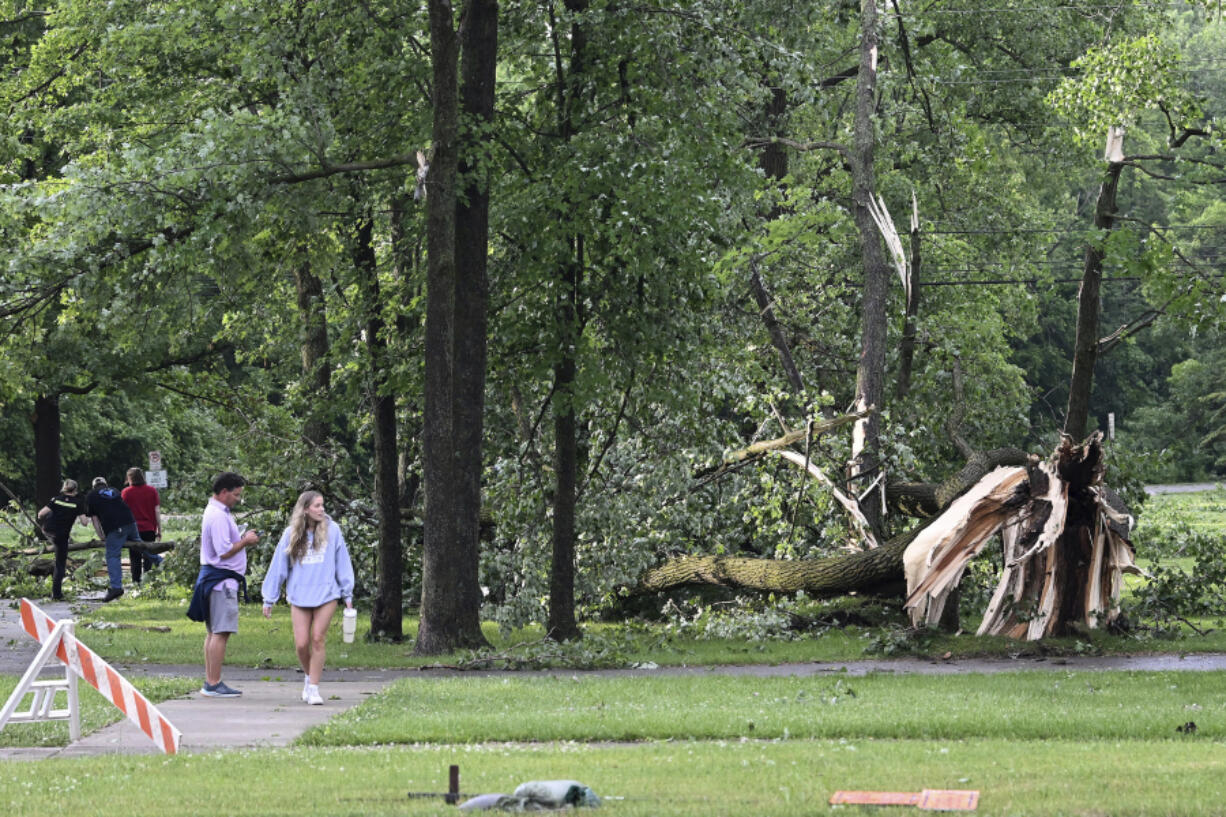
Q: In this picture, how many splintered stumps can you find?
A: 1